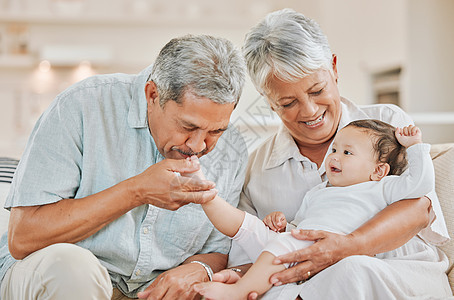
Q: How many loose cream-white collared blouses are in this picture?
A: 1